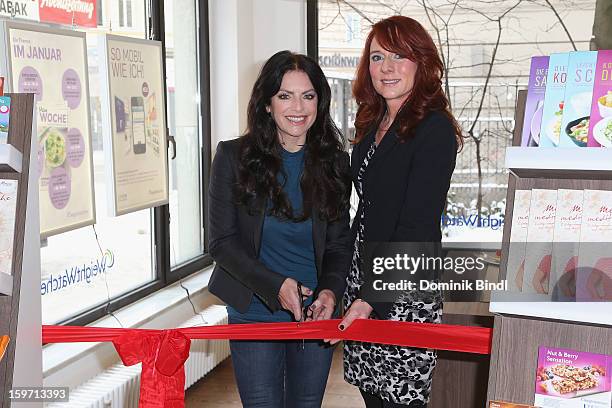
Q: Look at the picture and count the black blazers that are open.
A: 2